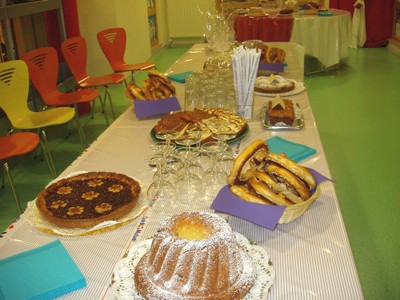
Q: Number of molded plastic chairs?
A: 5